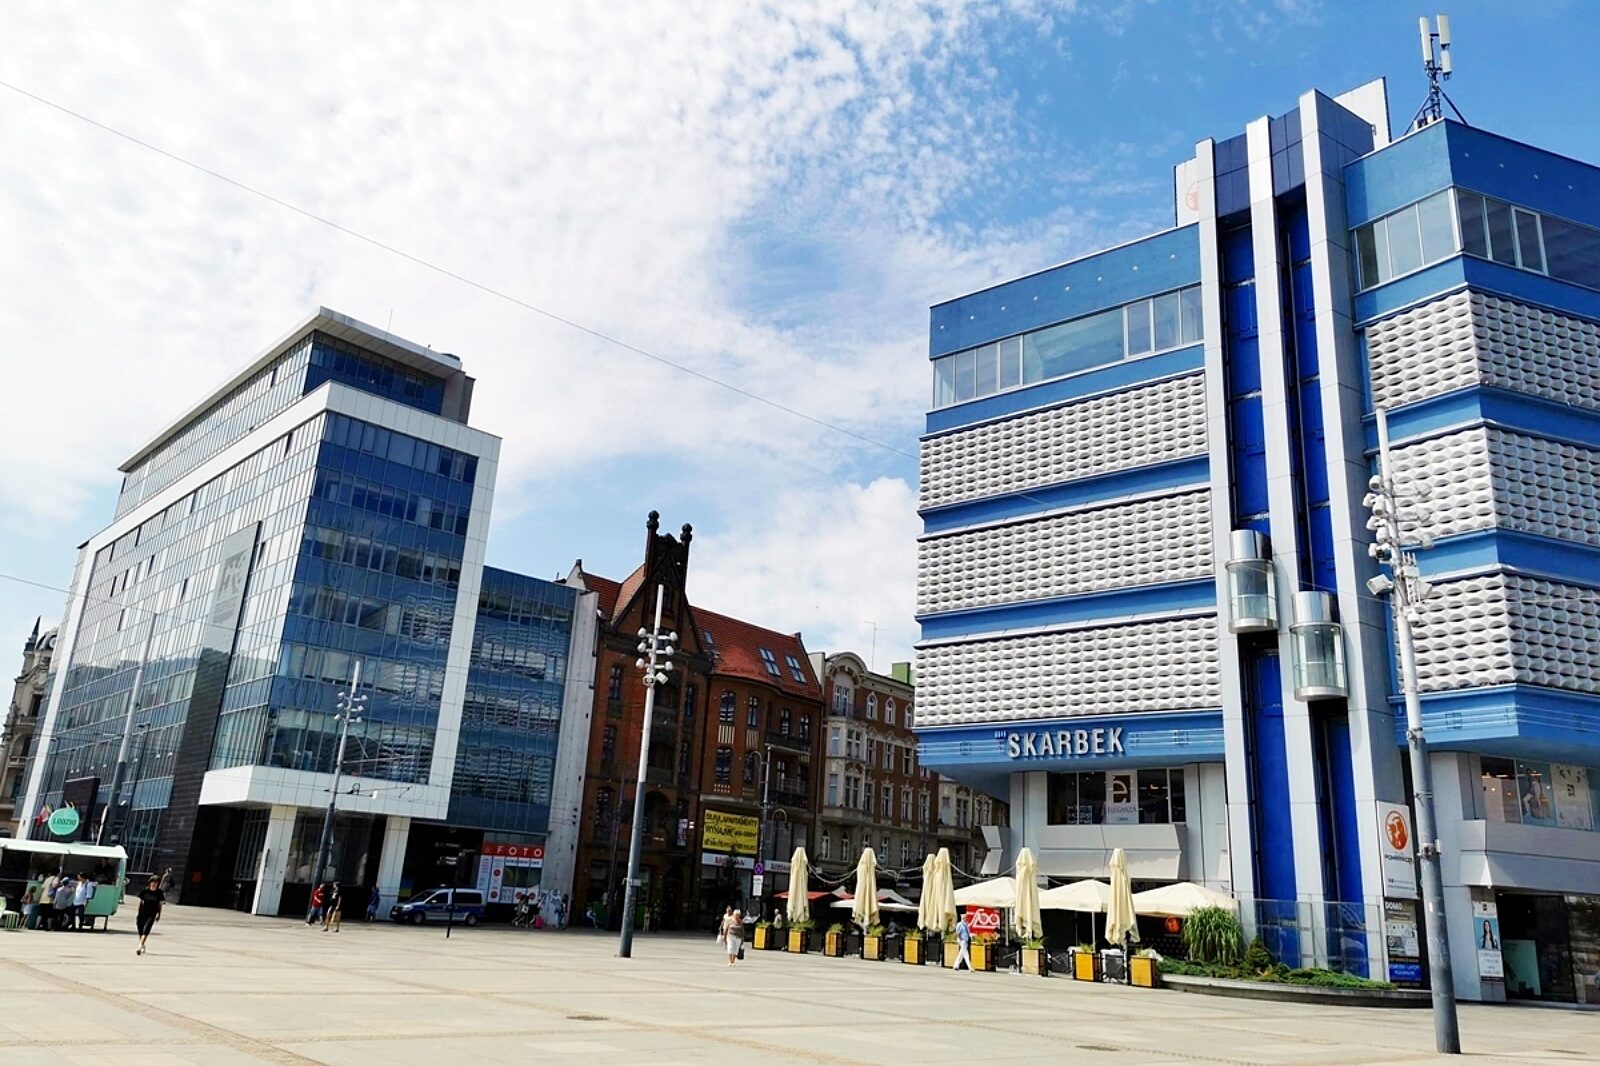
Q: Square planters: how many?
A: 10